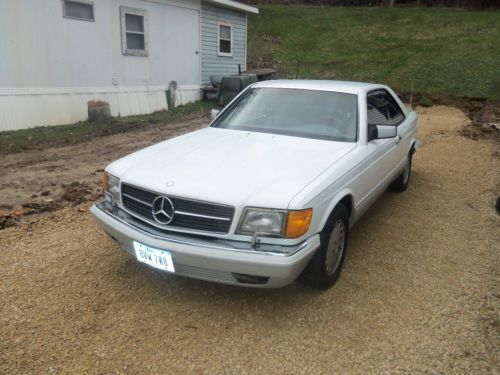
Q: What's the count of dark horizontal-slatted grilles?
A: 1